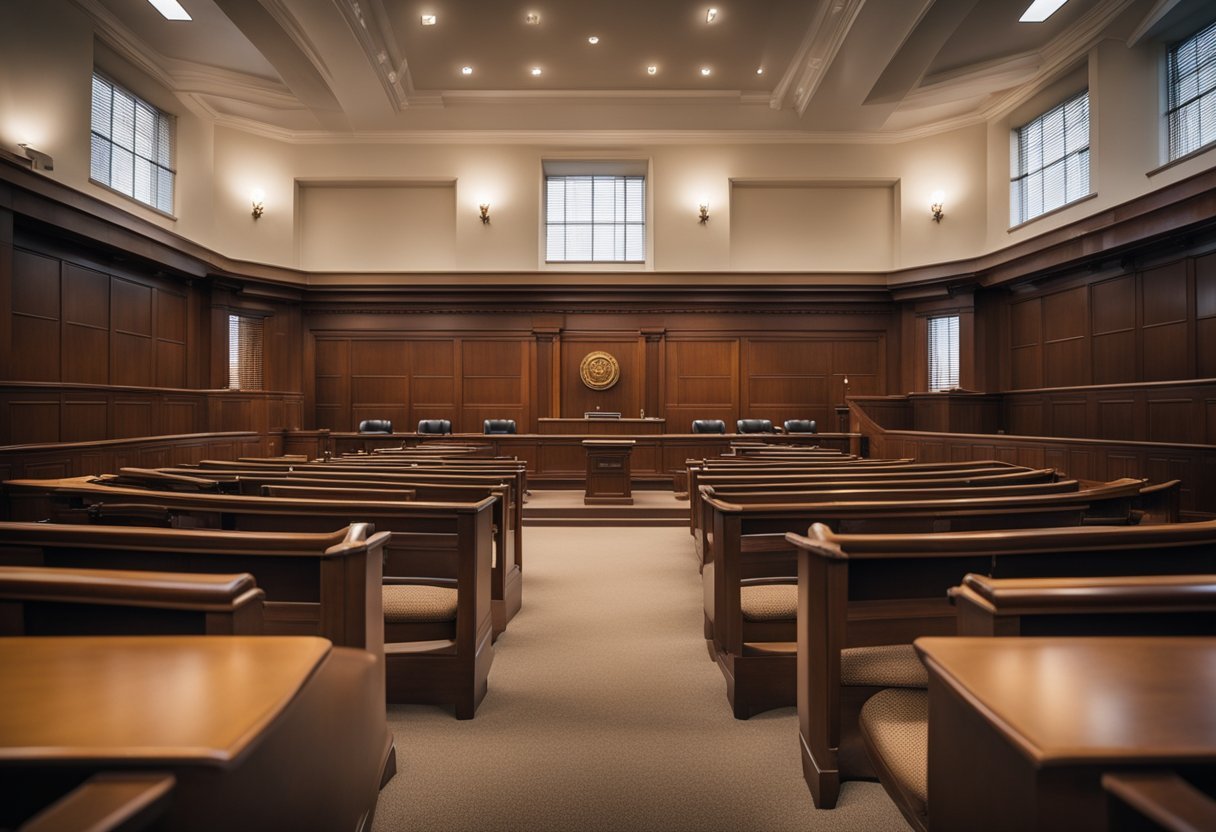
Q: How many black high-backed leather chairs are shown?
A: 6